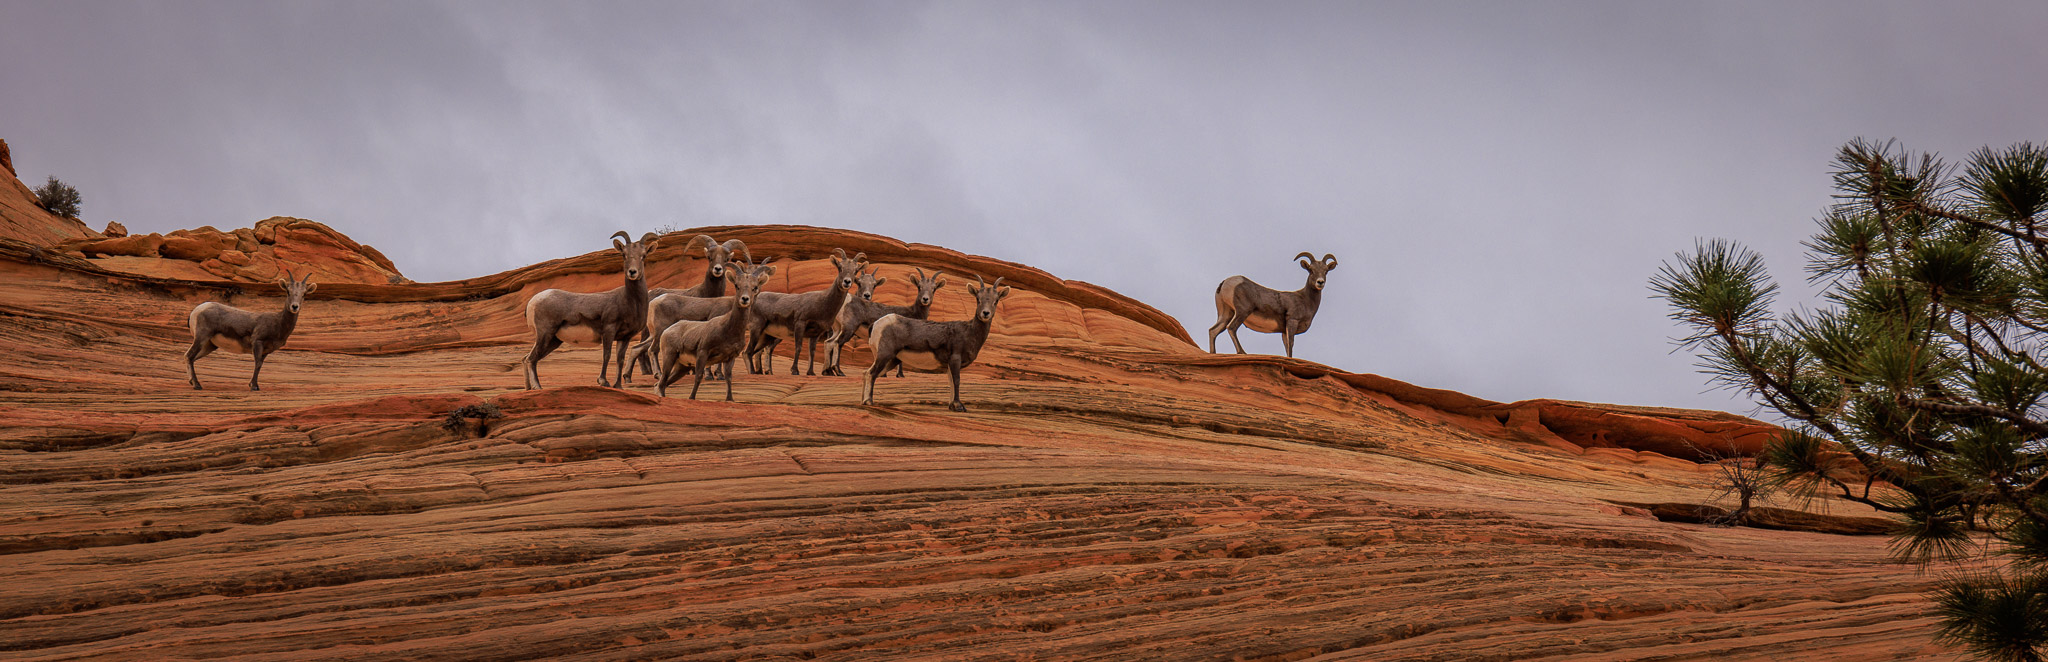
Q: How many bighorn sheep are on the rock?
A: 10